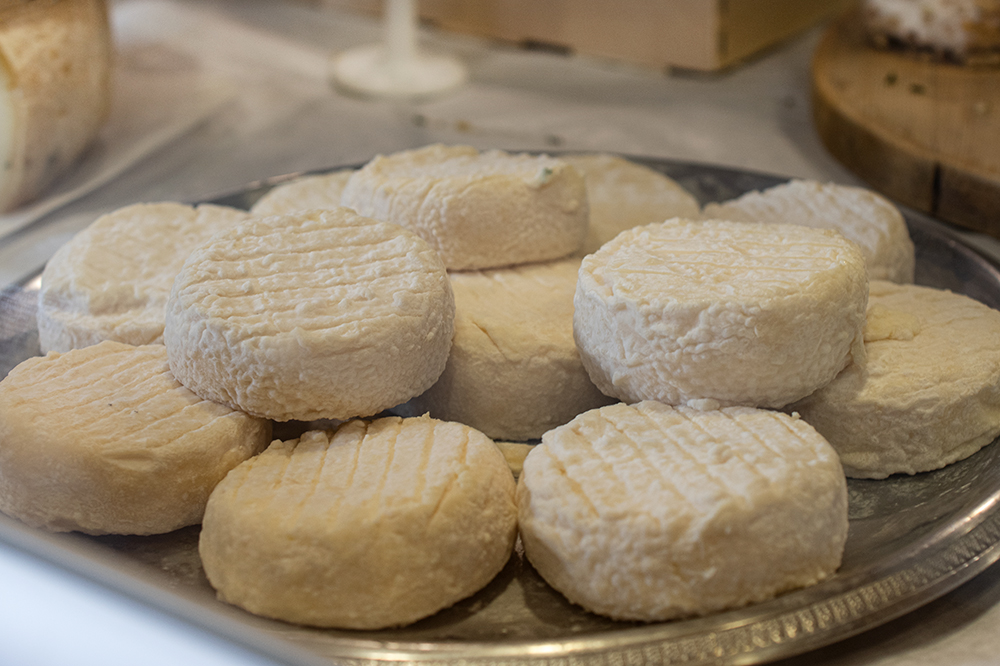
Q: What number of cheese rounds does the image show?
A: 12